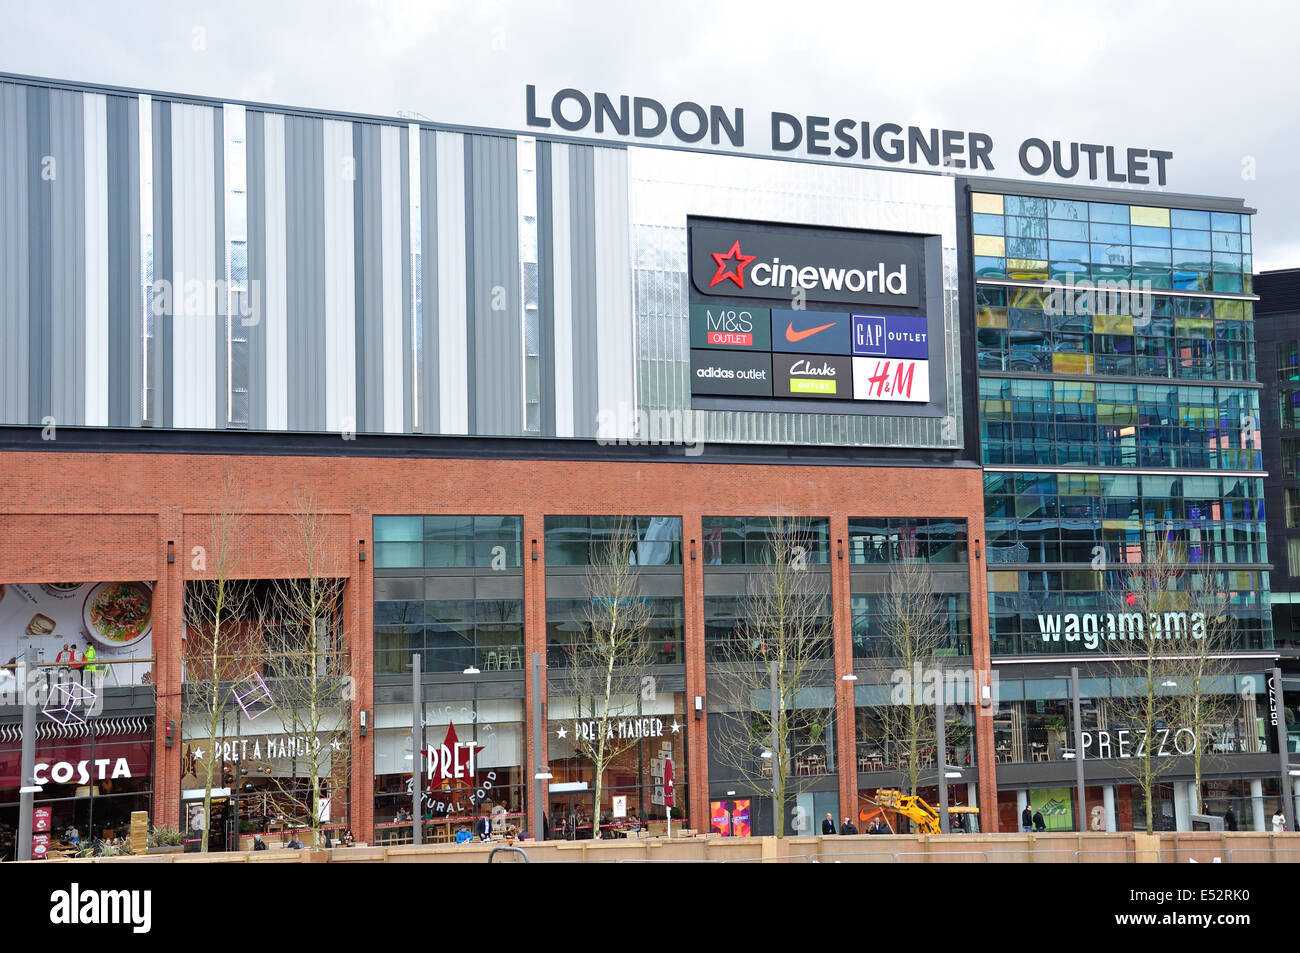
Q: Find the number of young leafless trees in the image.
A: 7